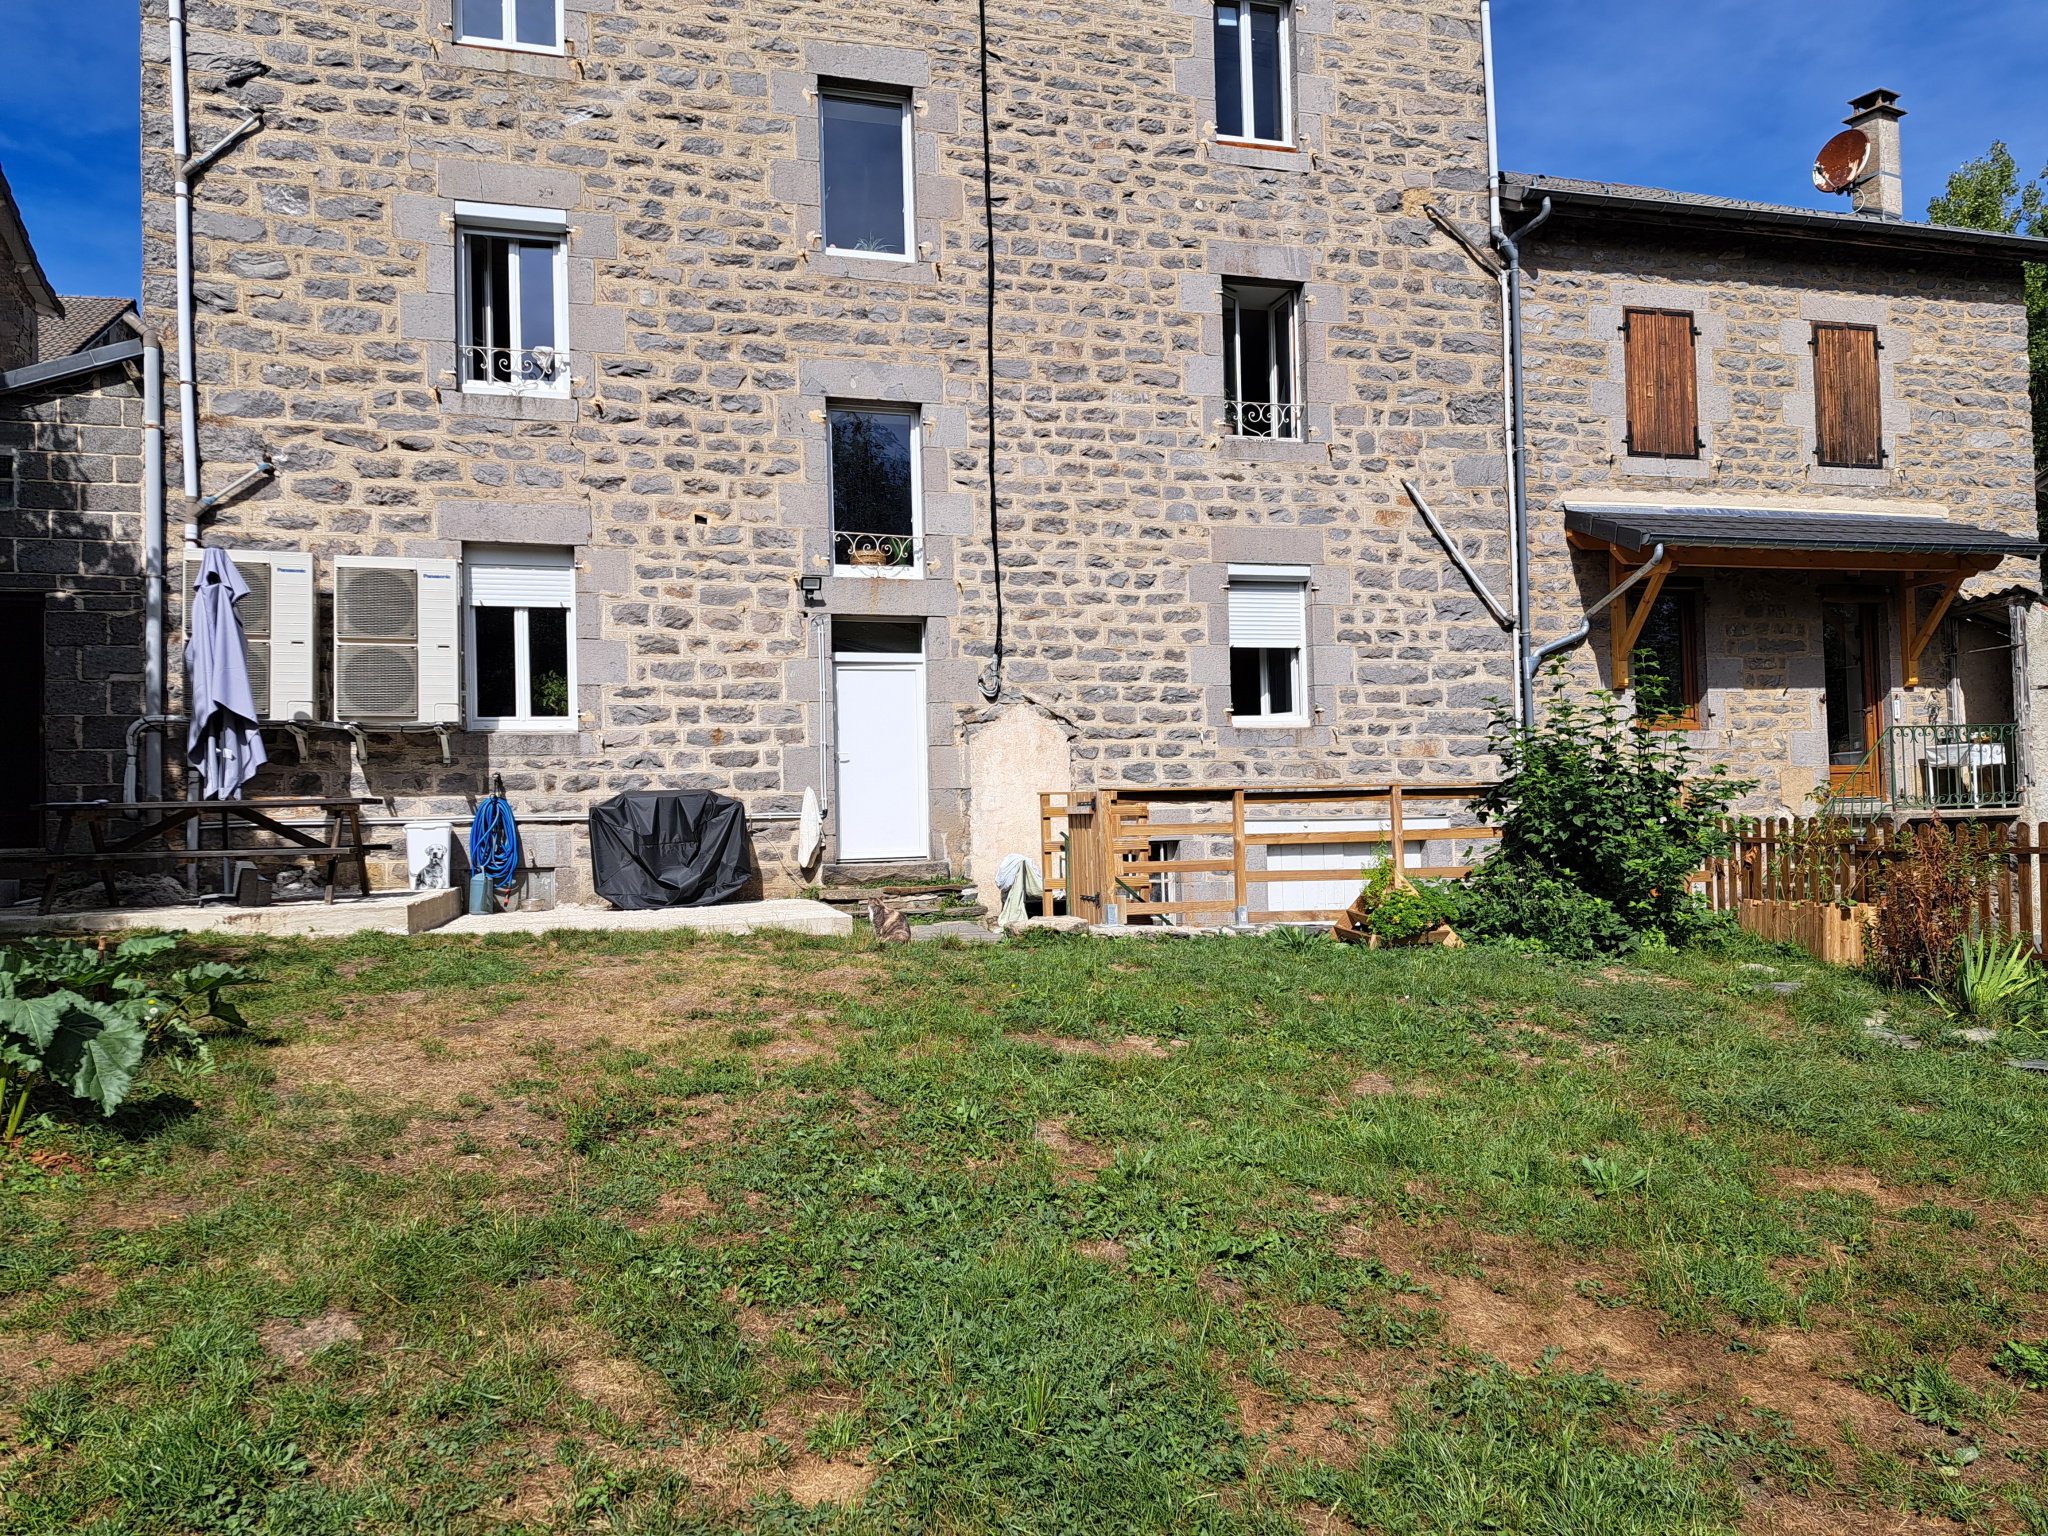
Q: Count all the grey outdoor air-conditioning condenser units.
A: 2